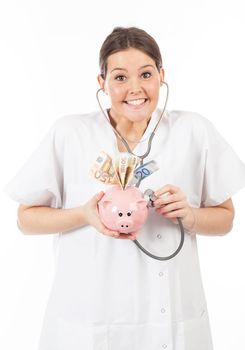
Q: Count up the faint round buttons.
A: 4